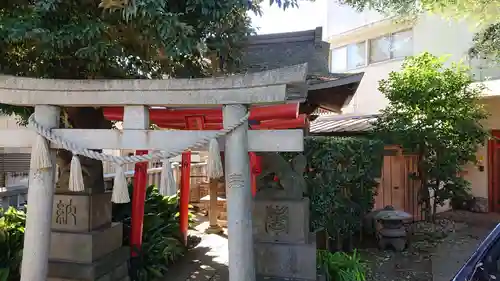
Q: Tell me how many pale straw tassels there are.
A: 5